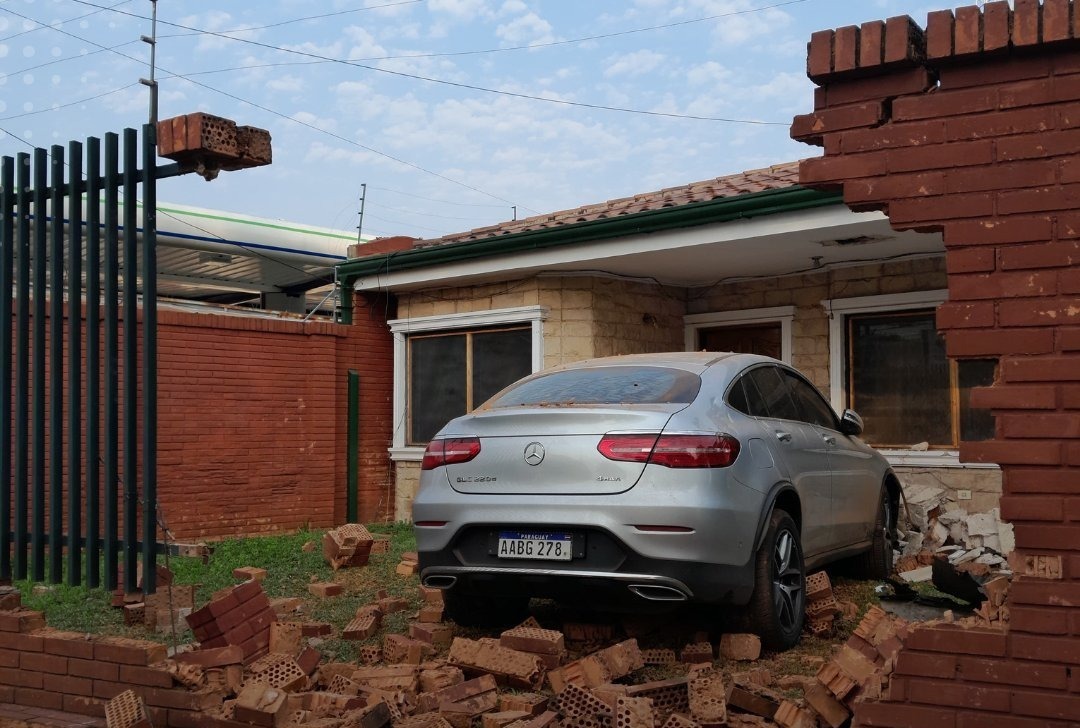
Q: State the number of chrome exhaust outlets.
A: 2